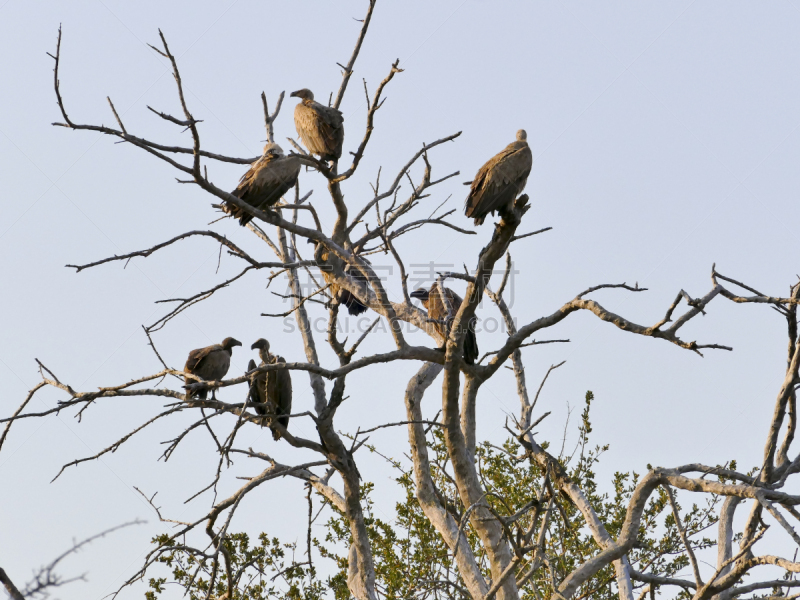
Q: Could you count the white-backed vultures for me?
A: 7